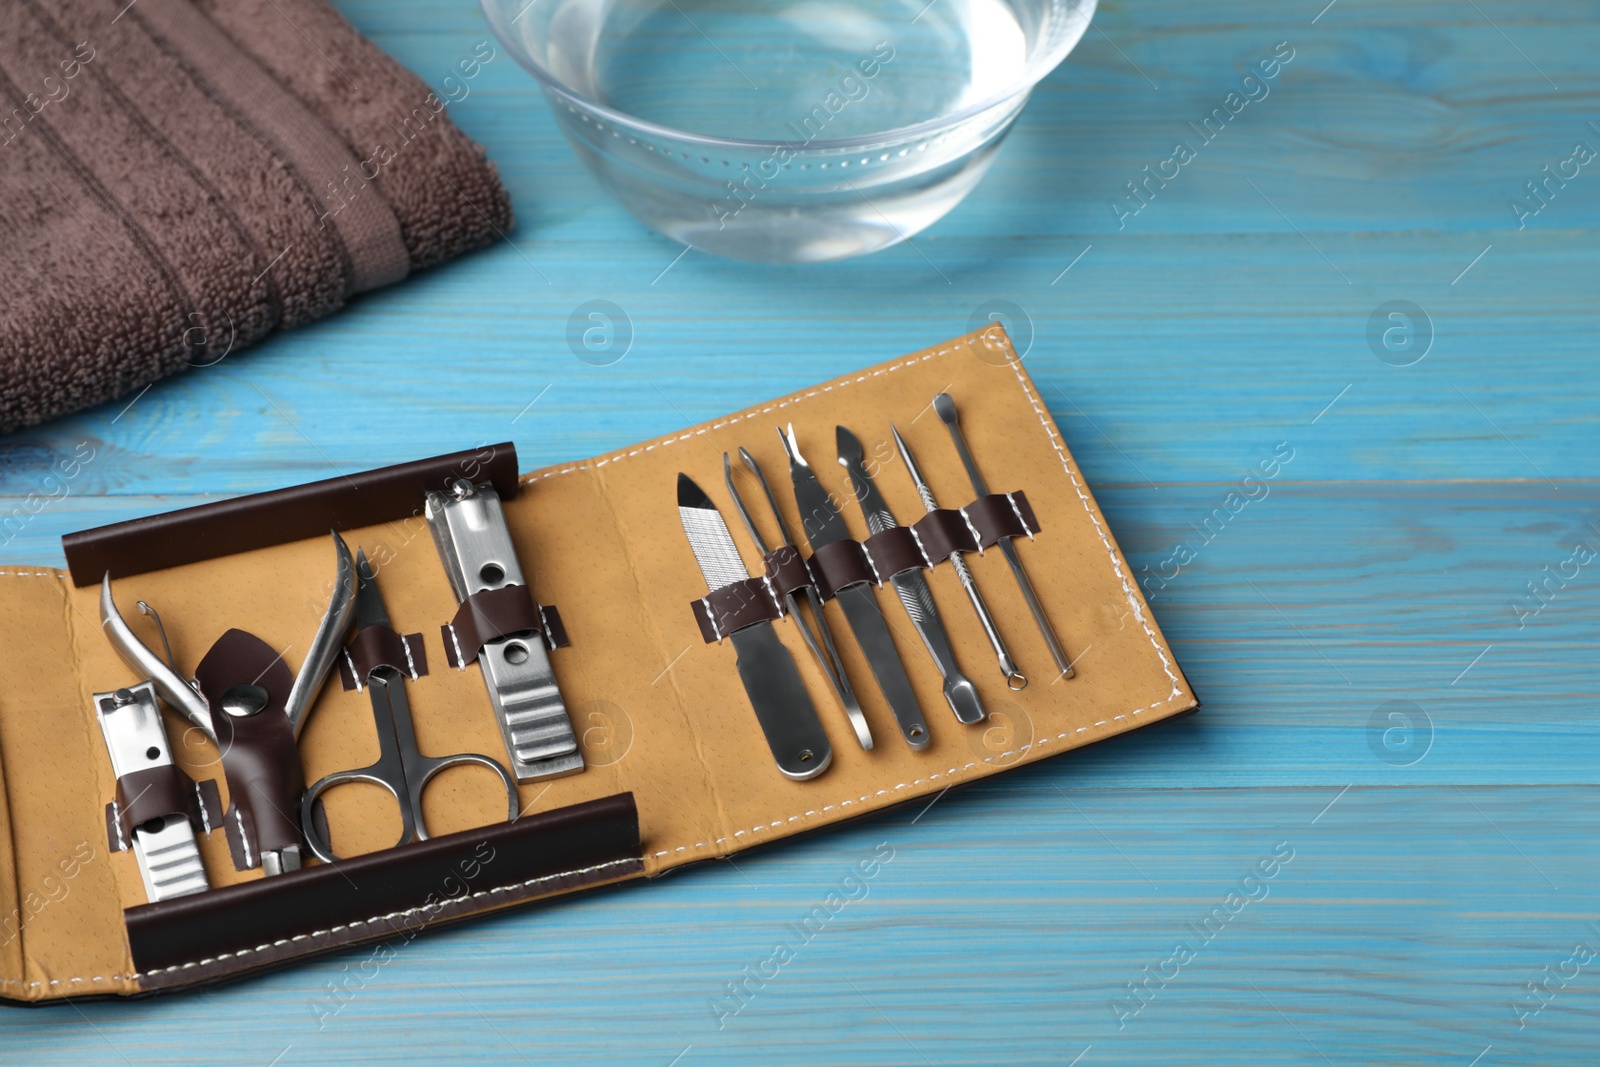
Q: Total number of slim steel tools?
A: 6